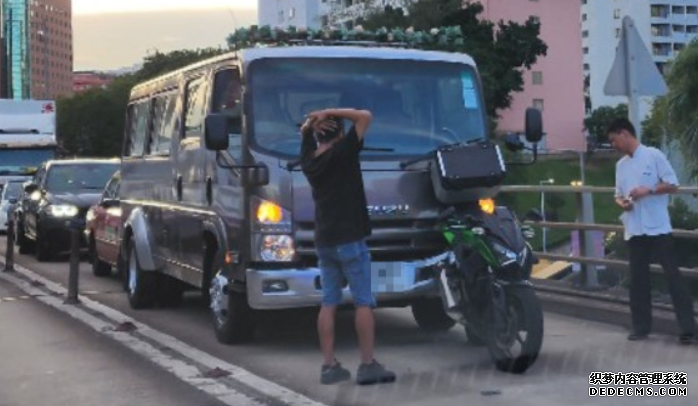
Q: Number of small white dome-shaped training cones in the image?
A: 0